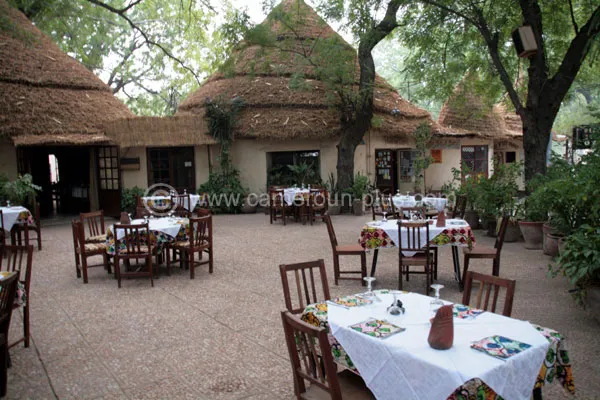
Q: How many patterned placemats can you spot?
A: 4